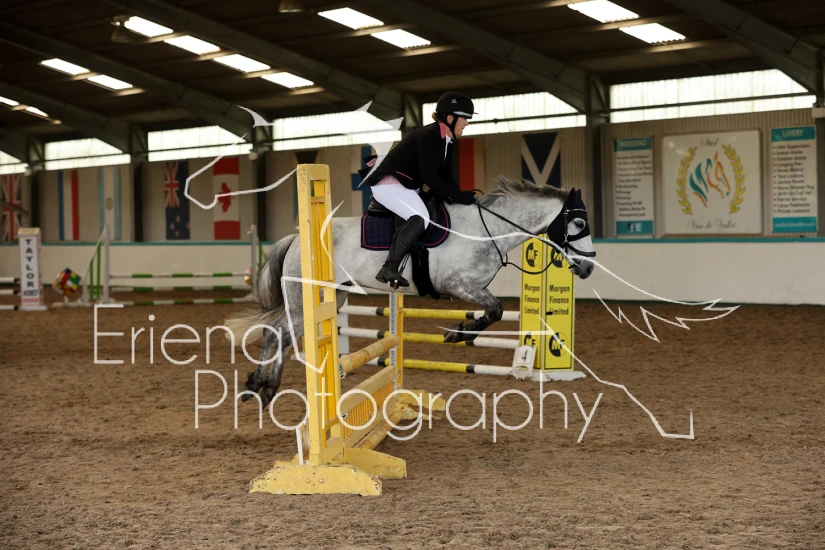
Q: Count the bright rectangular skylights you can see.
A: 12